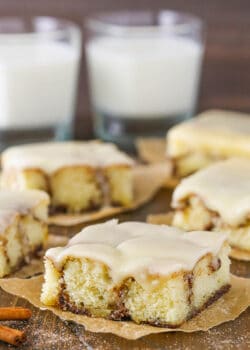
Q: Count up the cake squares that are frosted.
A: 5